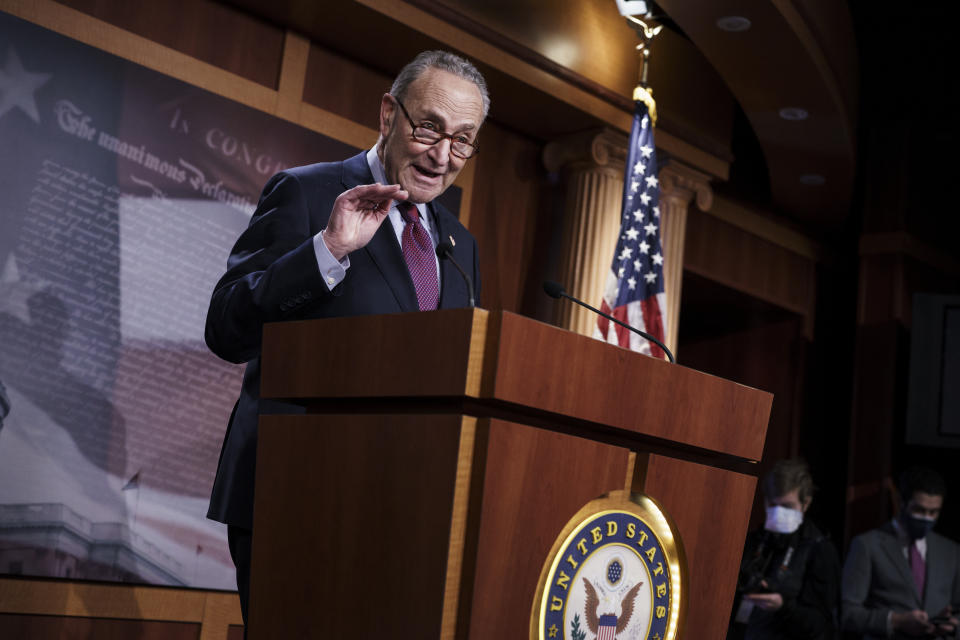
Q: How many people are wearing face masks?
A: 2